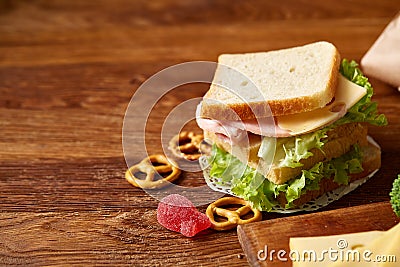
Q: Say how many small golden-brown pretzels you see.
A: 3